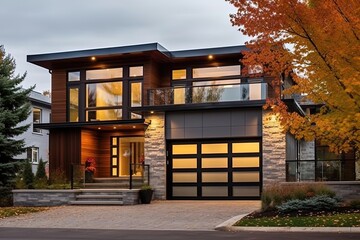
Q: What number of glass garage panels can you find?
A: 12